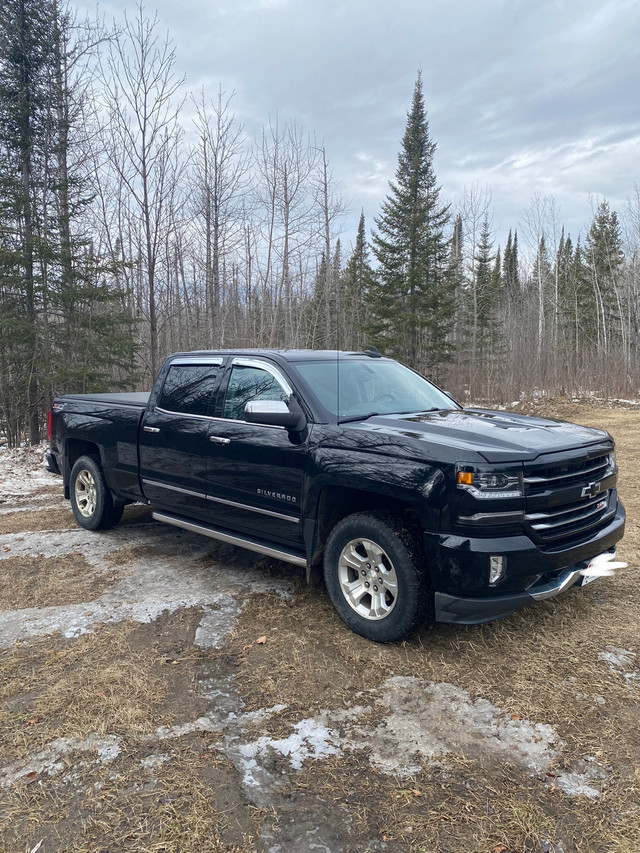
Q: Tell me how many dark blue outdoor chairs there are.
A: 0